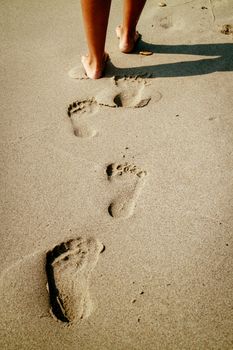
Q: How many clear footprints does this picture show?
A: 4